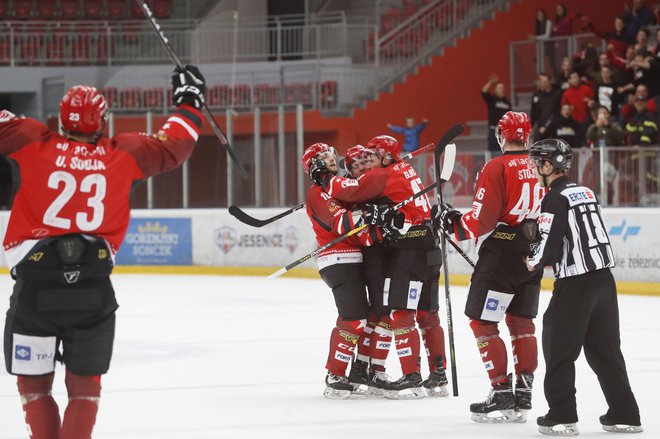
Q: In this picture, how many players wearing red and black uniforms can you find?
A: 5